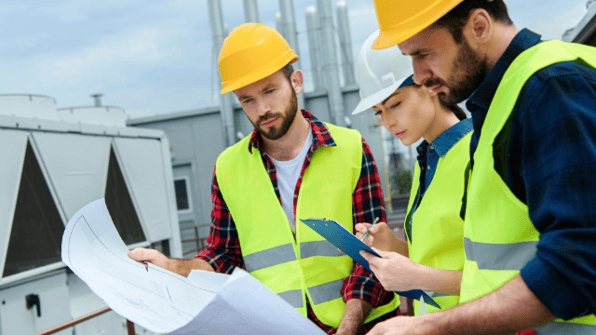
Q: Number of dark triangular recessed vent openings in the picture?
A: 2